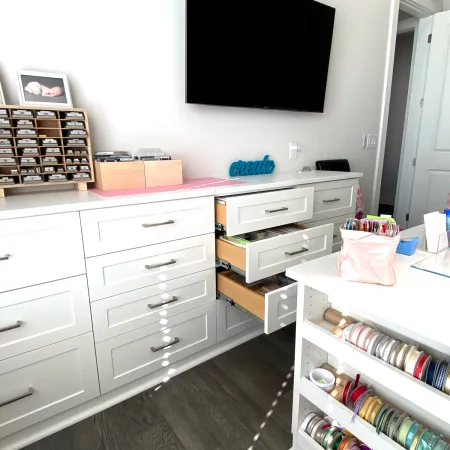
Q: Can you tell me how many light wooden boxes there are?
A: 2